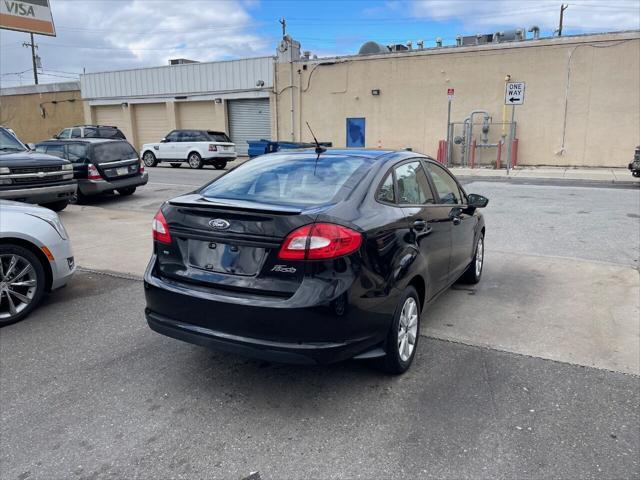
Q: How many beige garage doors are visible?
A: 3